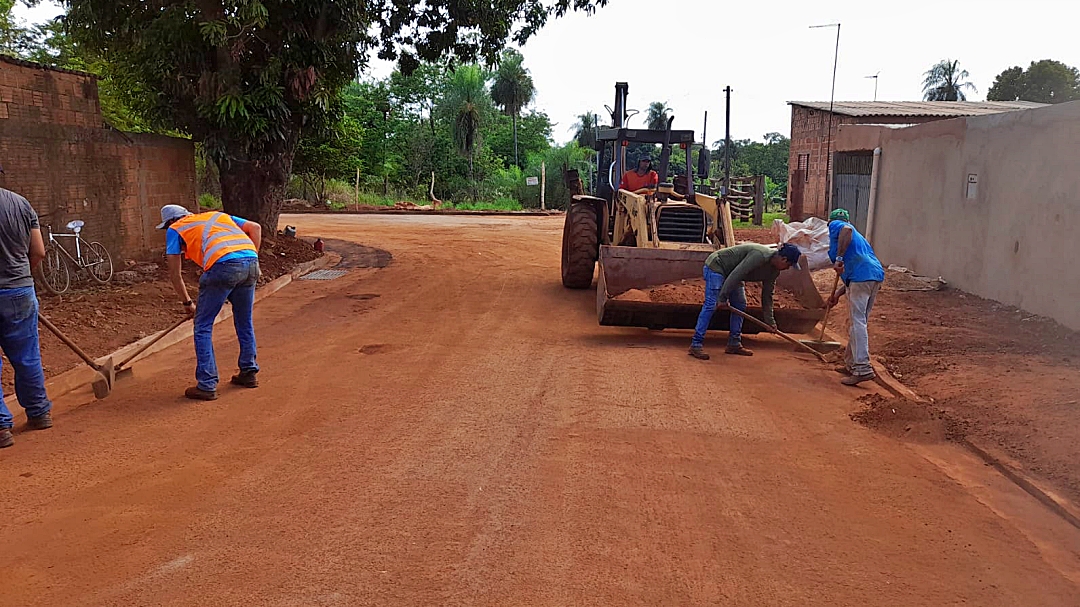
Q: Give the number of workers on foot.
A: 4